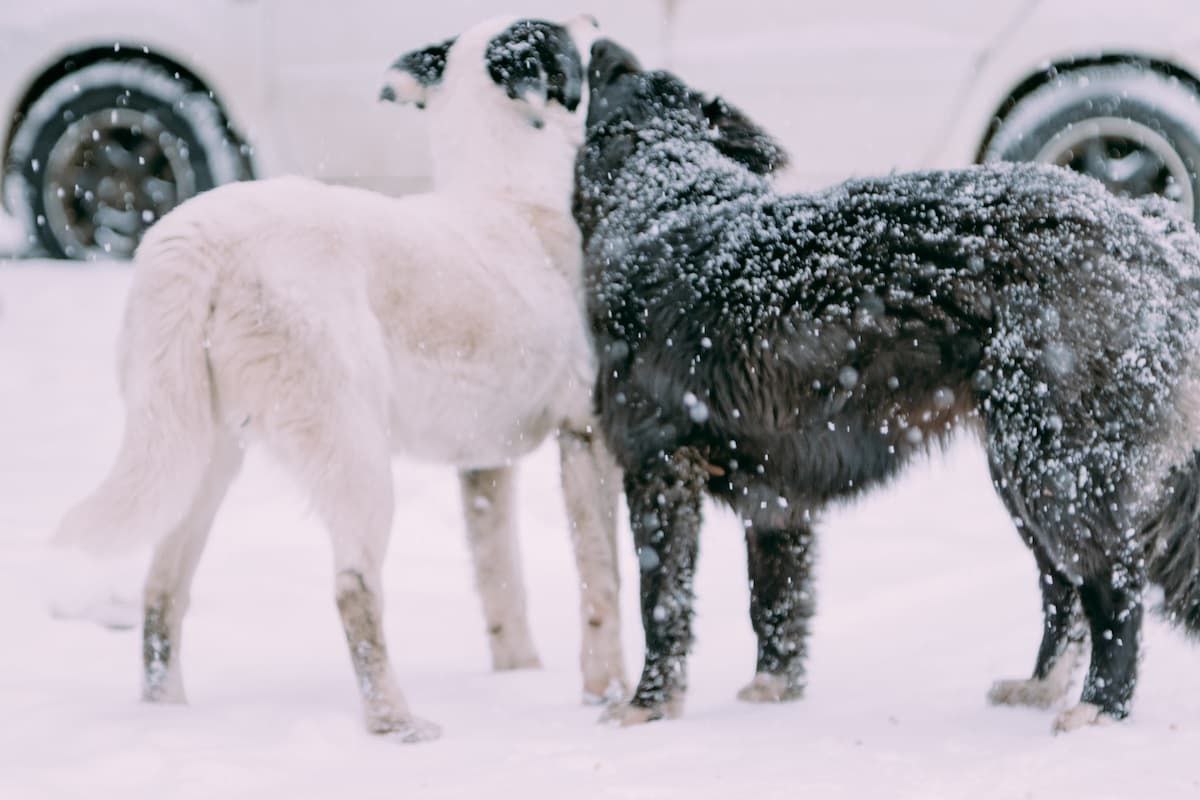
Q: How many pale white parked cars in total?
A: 1